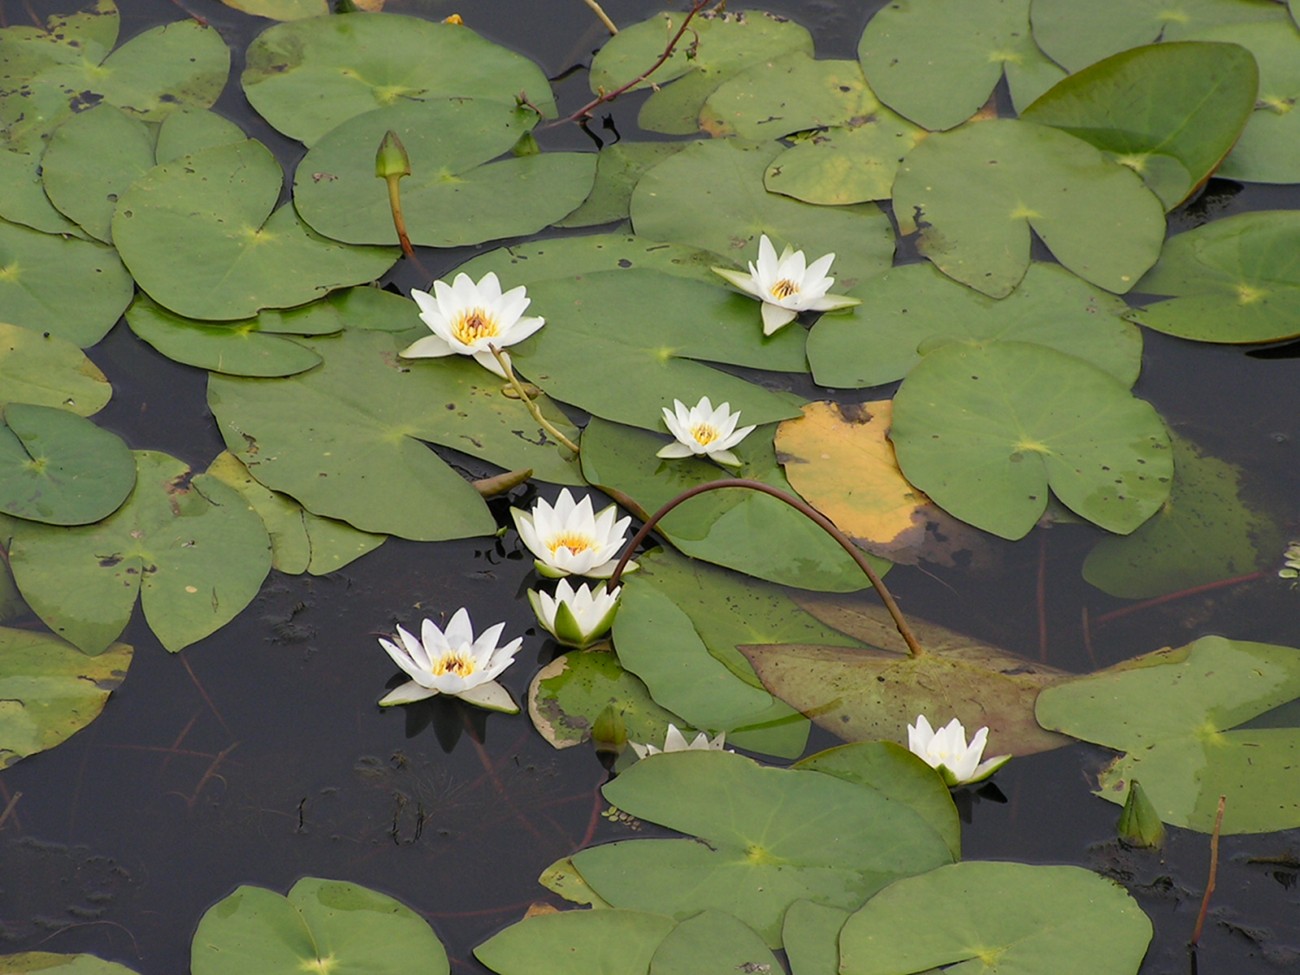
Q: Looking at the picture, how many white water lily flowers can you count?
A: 8